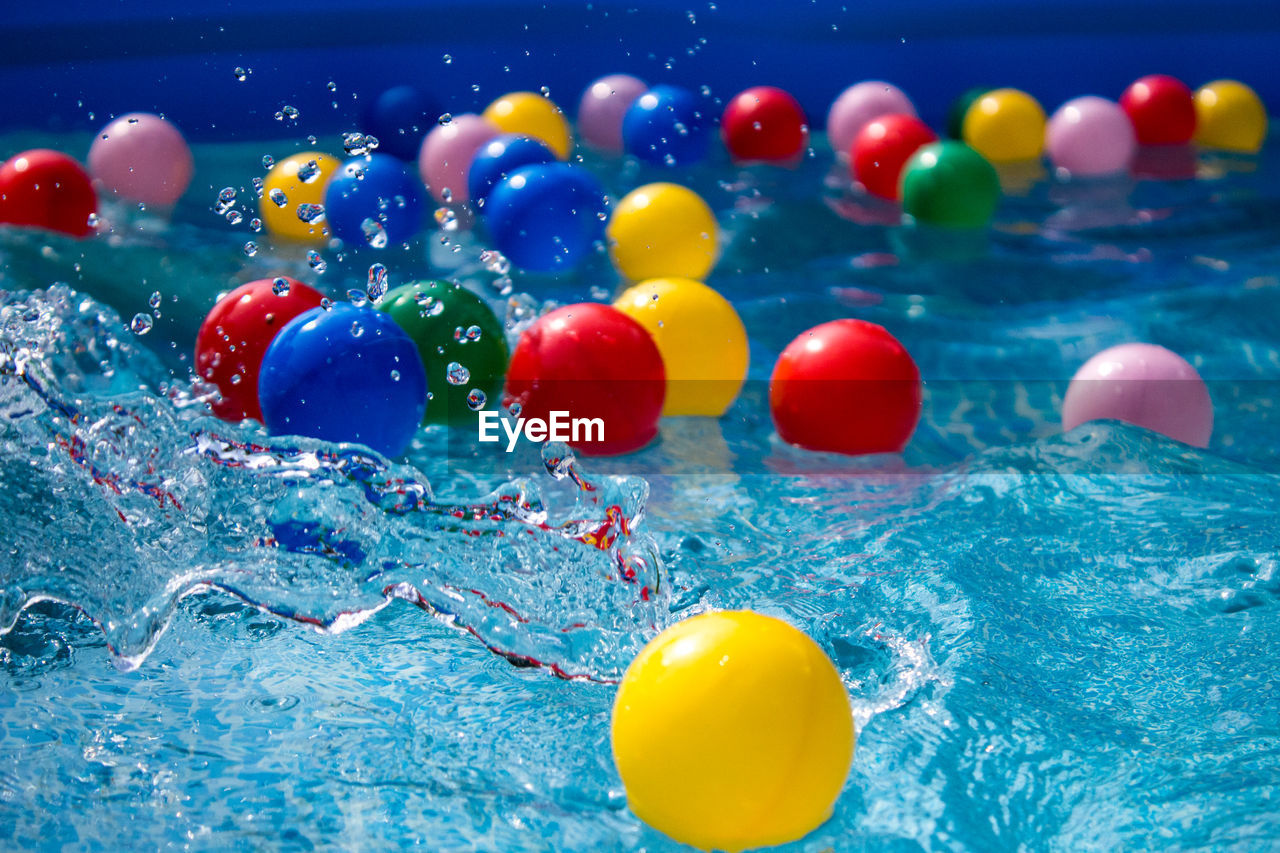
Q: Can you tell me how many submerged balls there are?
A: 0